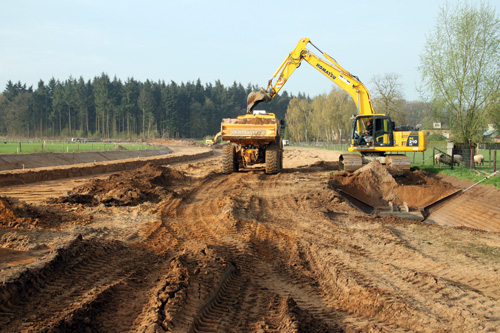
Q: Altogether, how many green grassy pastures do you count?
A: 2